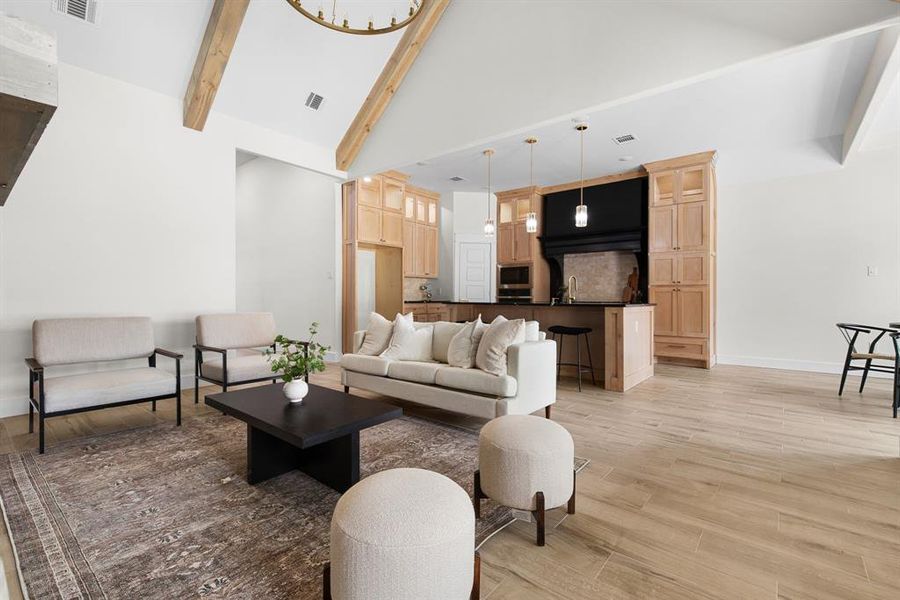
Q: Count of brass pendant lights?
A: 3